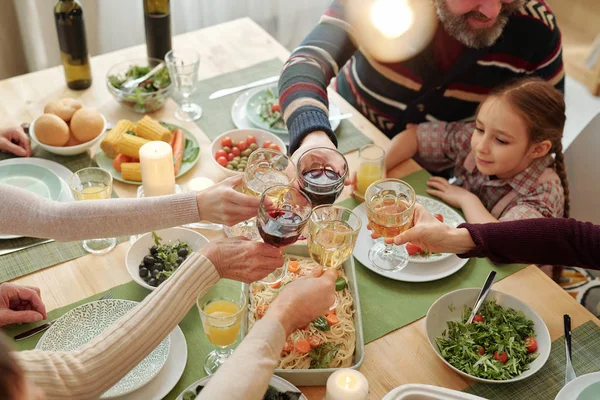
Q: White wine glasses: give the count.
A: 3